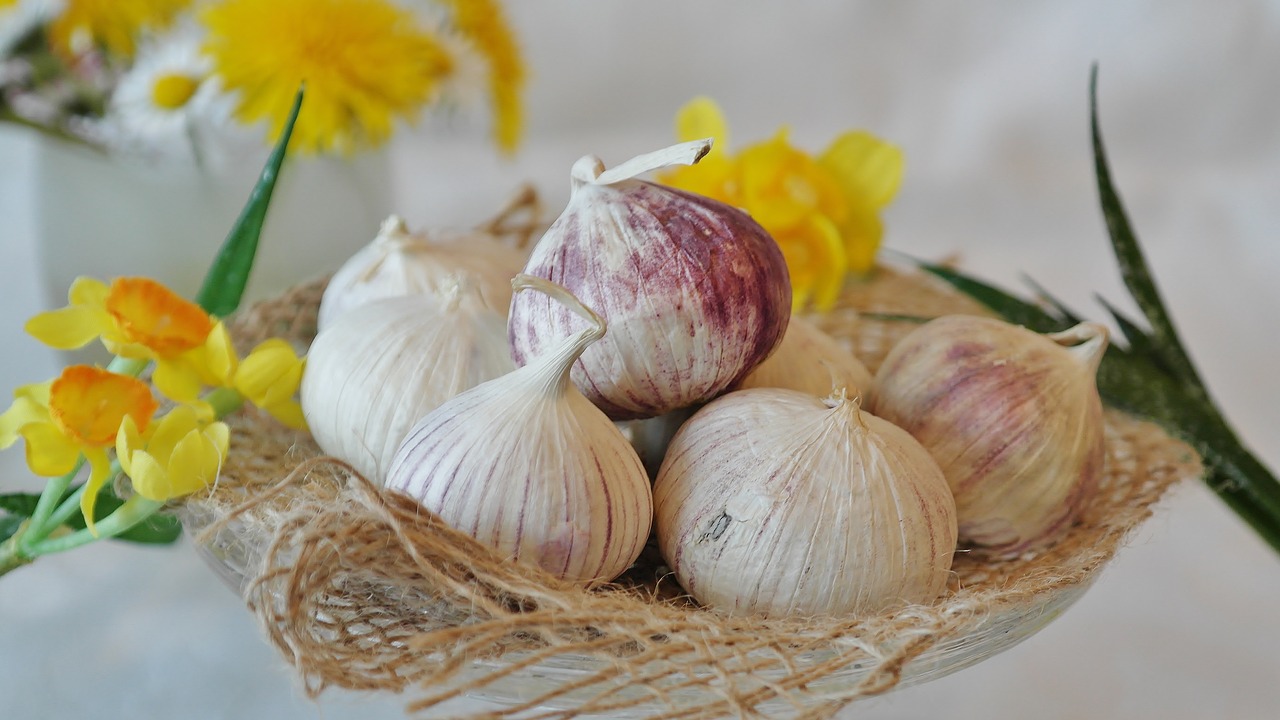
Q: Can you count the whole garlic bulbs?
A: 7